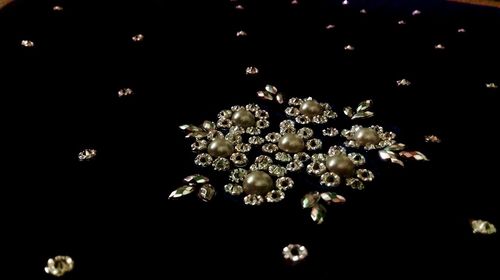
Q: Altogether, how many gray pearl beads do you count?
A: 7